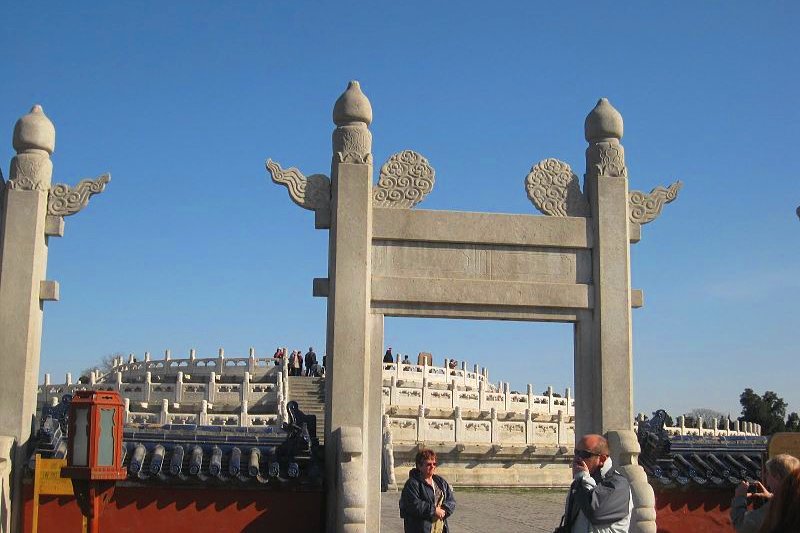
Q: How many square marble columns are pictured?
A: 3